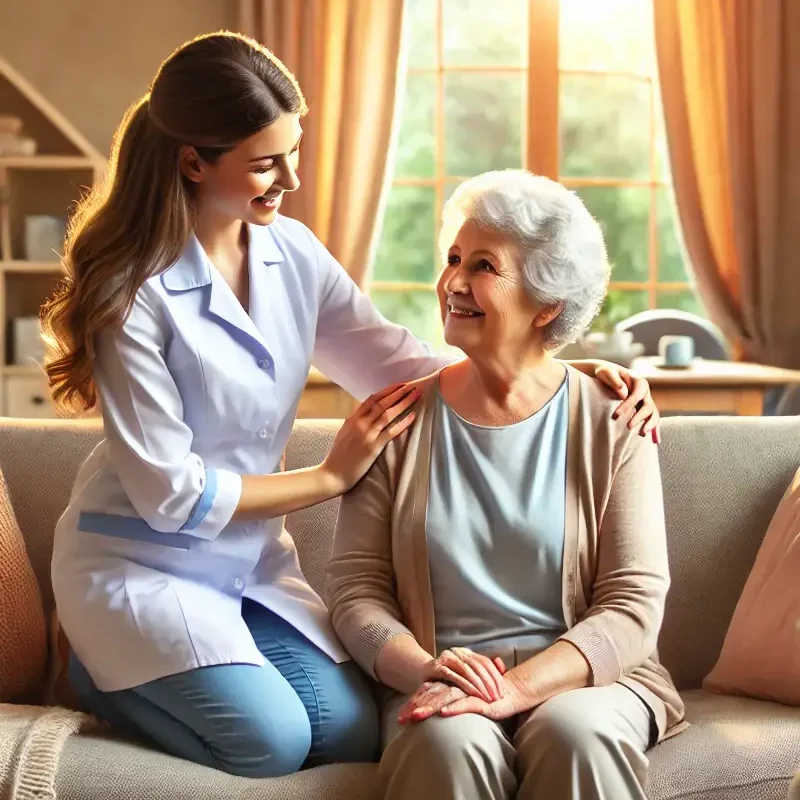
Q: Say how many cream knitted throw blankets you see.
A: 1